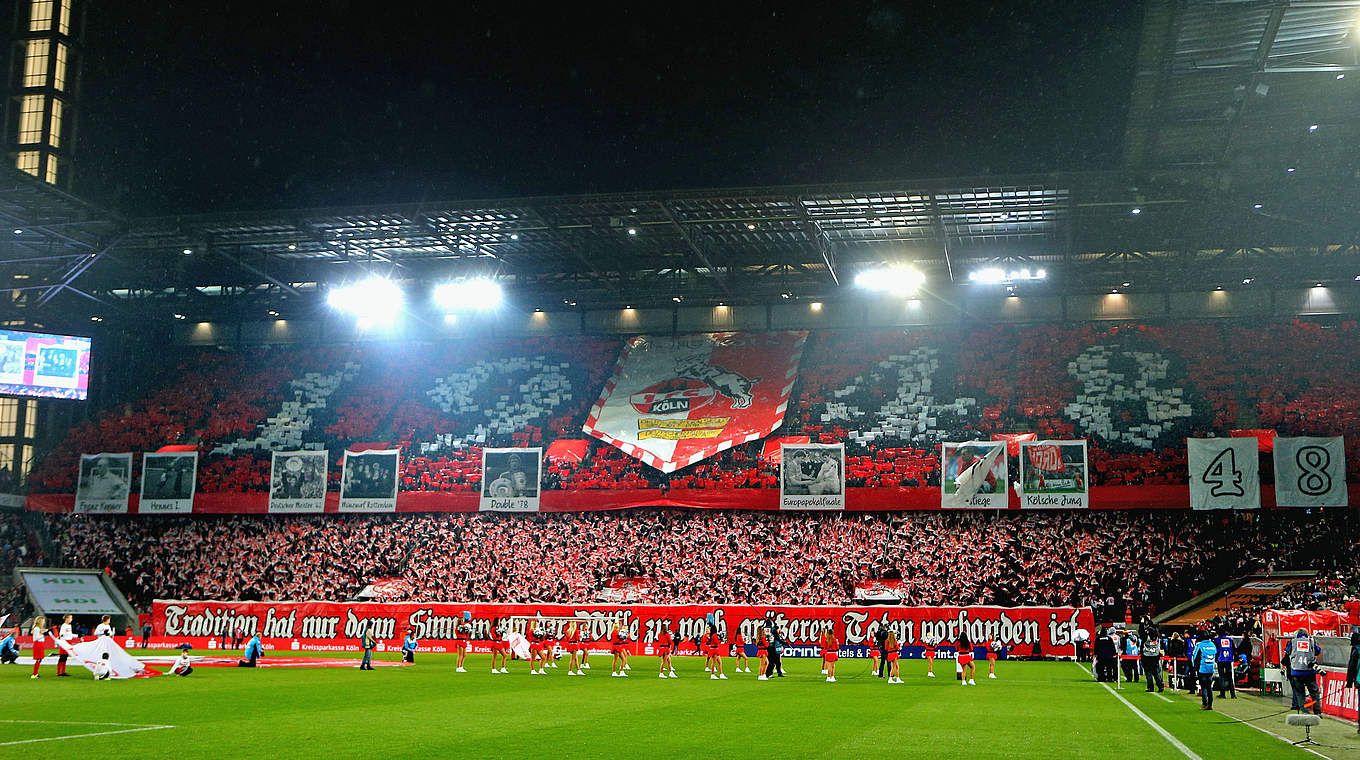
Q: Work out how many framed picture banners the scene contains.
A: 8